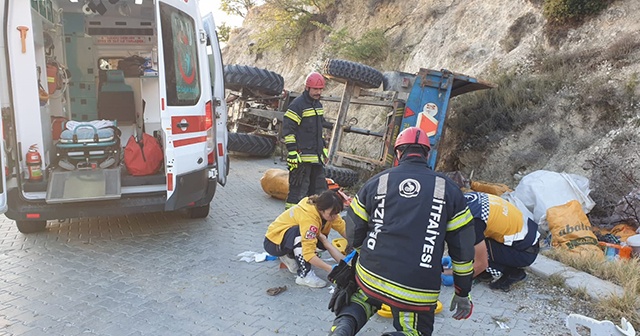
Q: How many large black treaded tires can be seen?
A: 4